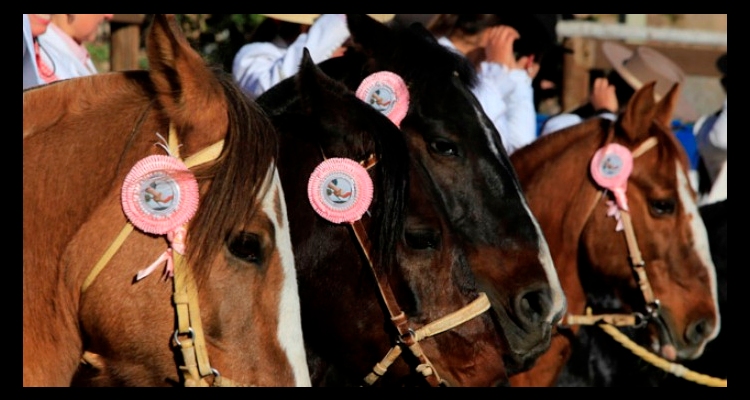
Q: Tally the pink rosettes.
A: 4